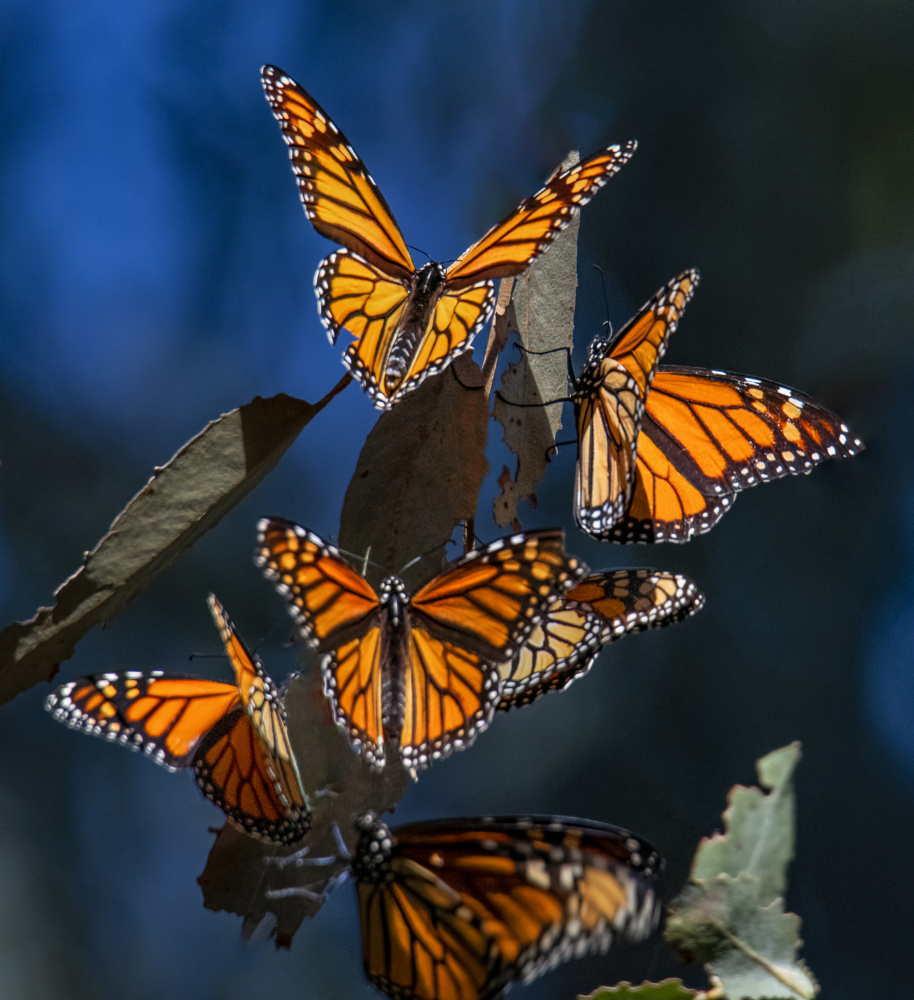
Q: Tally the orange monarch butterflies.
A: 6